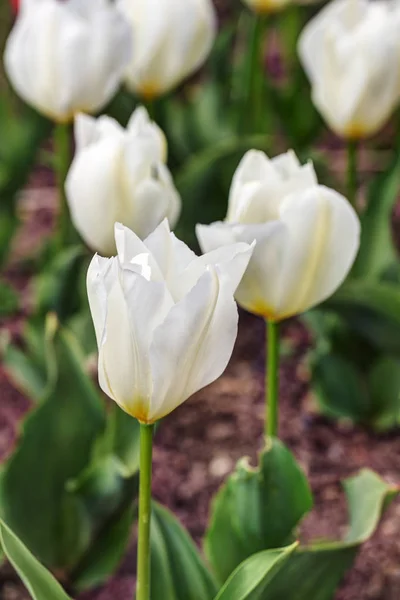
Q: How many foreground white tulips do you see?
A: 3